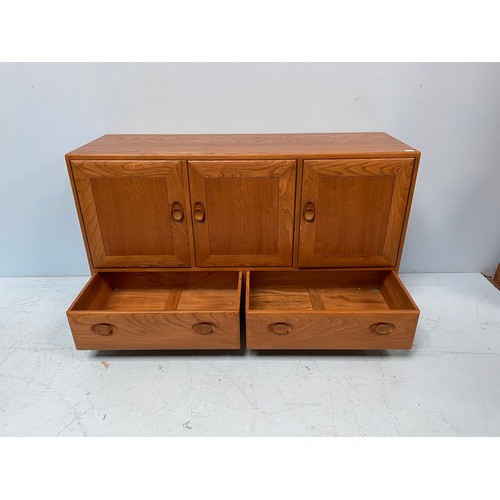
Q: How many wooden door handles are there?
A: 3